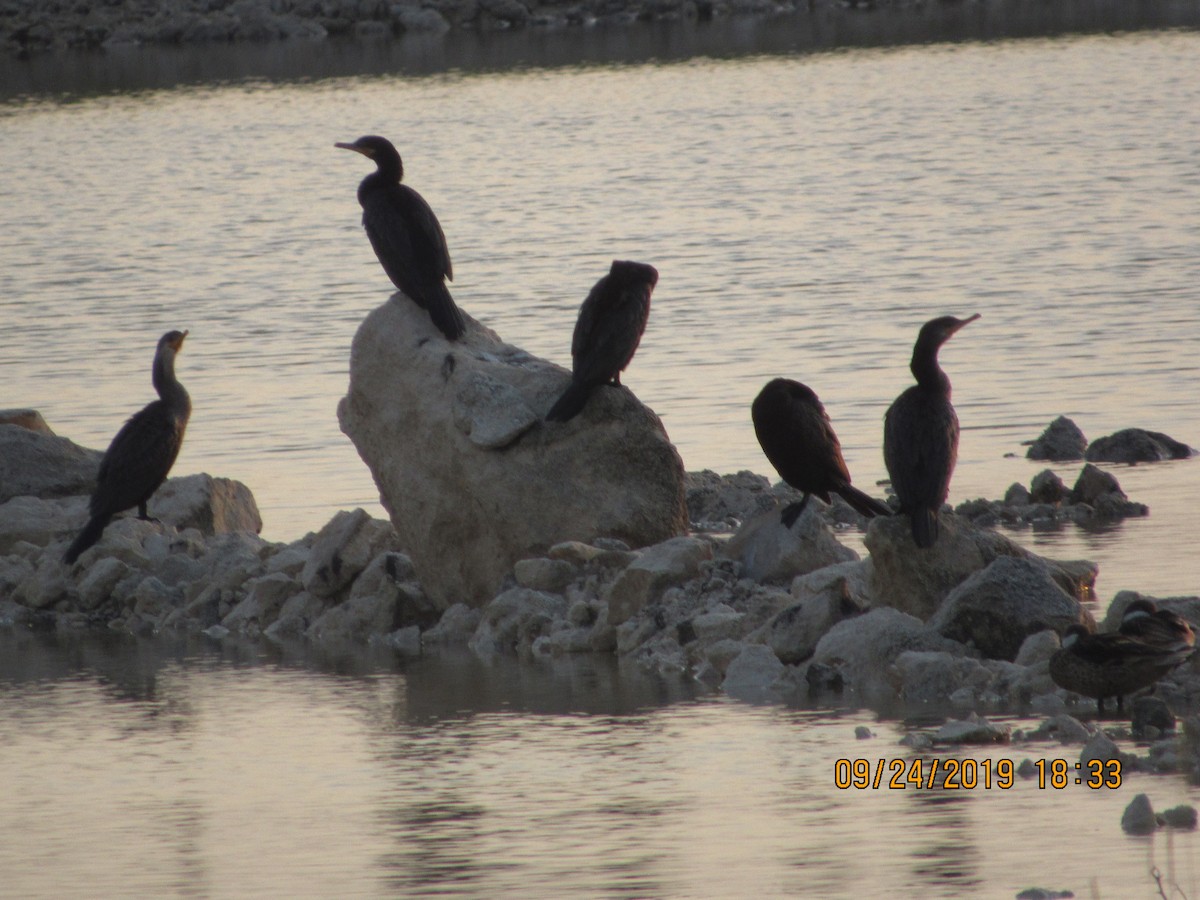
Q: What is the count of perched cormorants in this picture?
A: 5